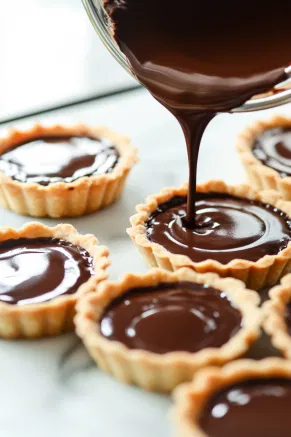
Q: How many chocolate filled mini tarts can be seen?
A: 7